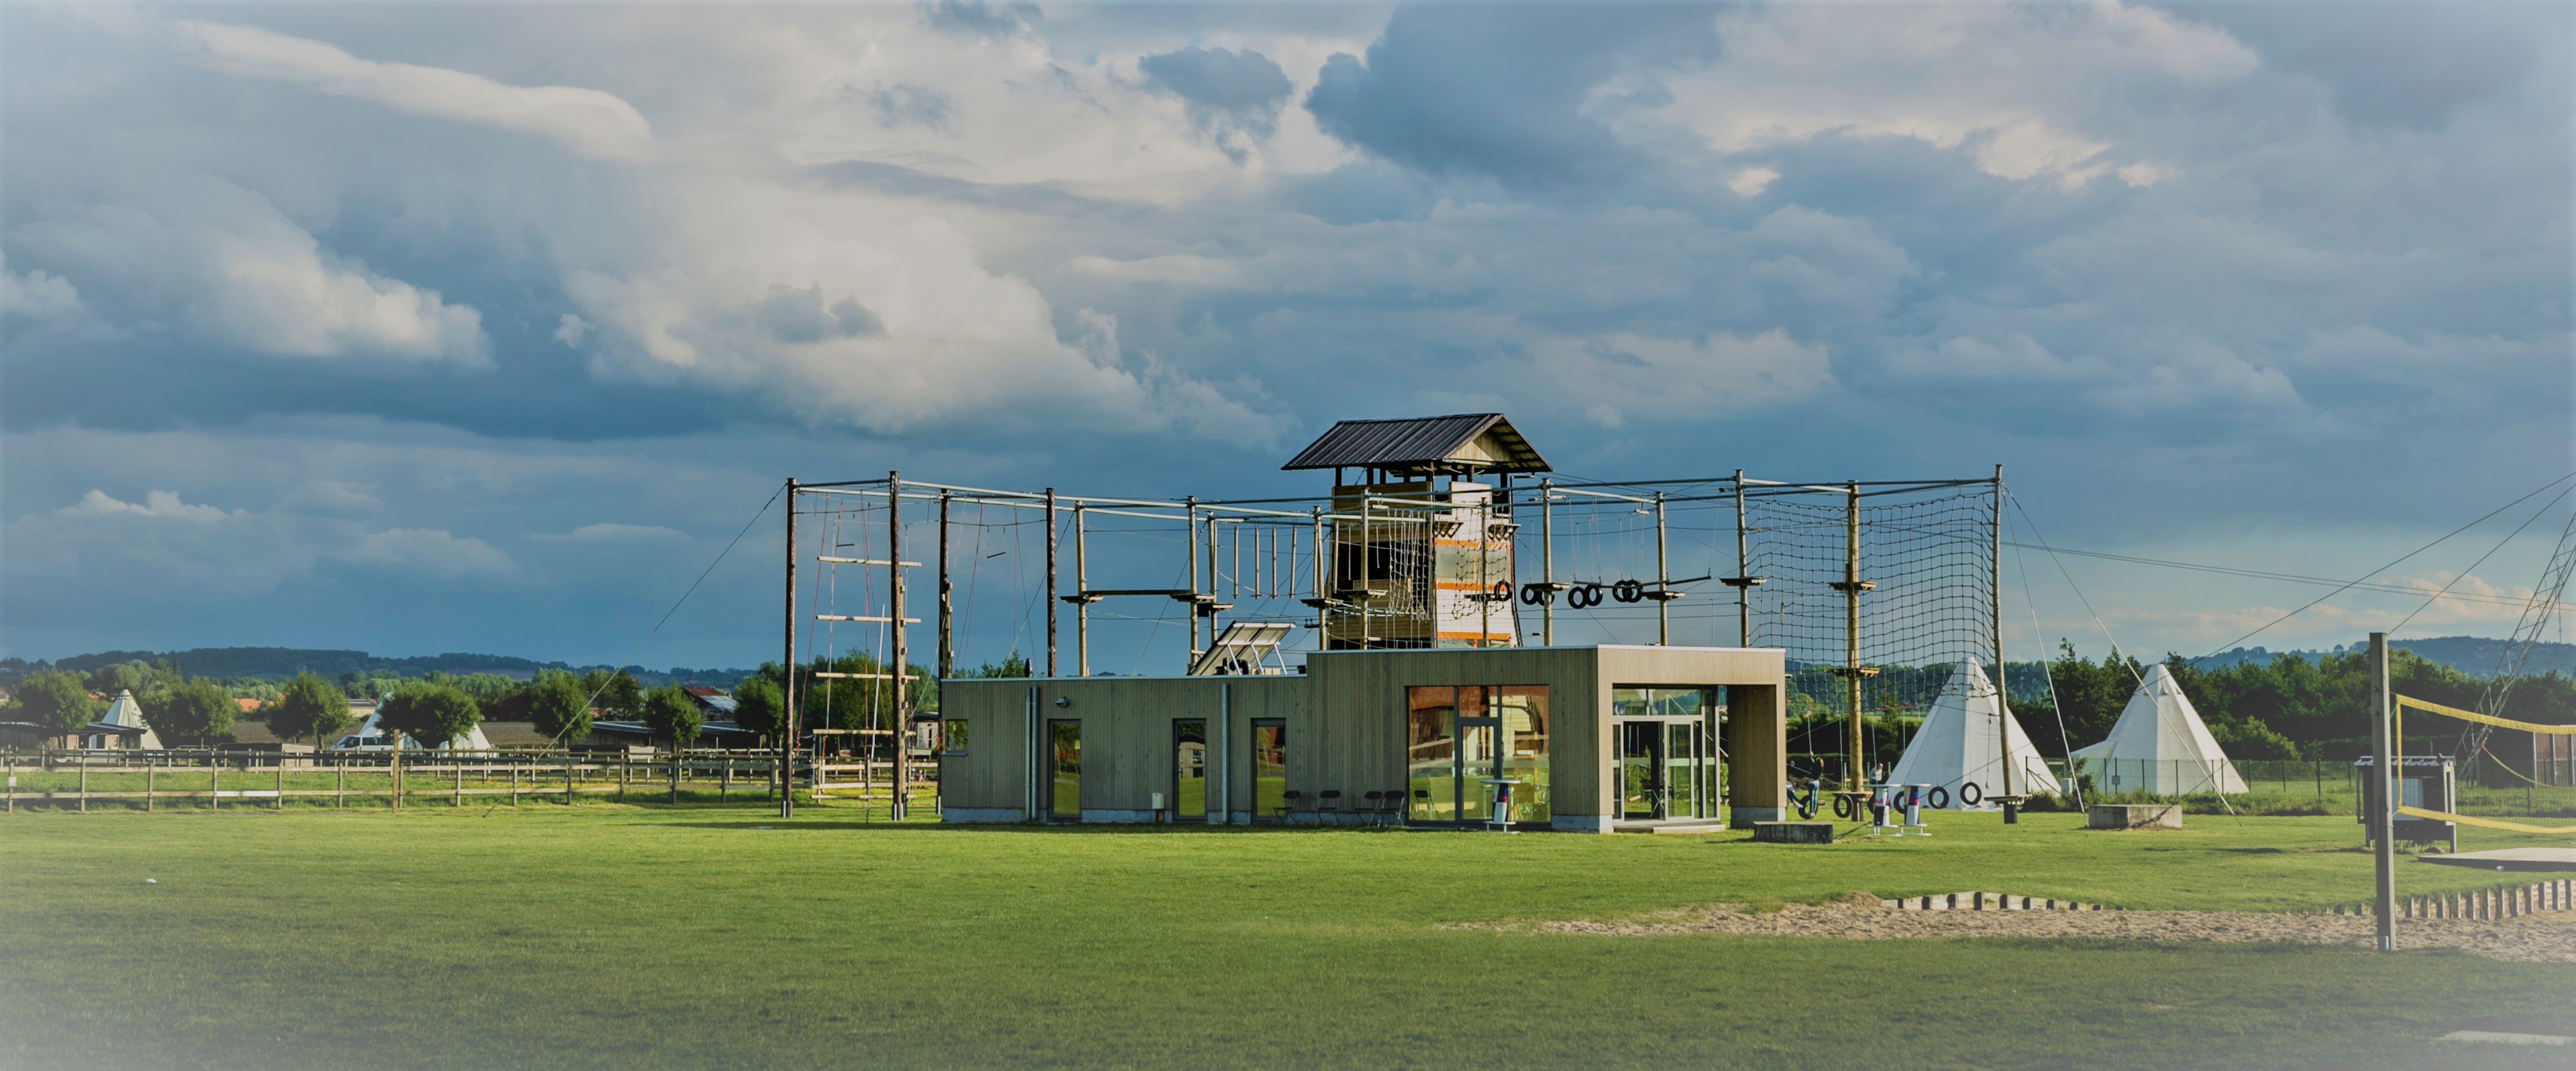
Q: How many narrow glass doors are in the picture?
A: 3